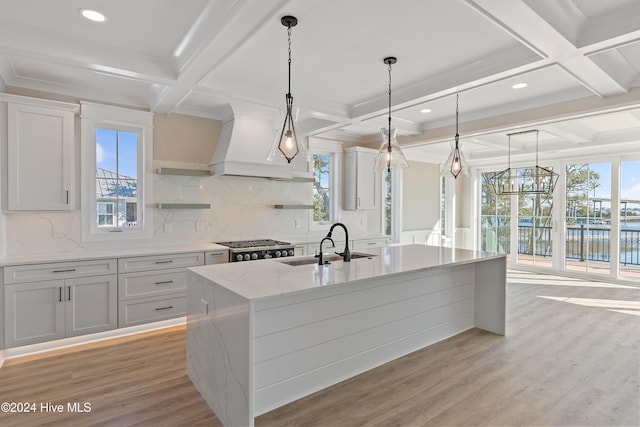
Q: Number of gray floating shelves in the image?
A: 4